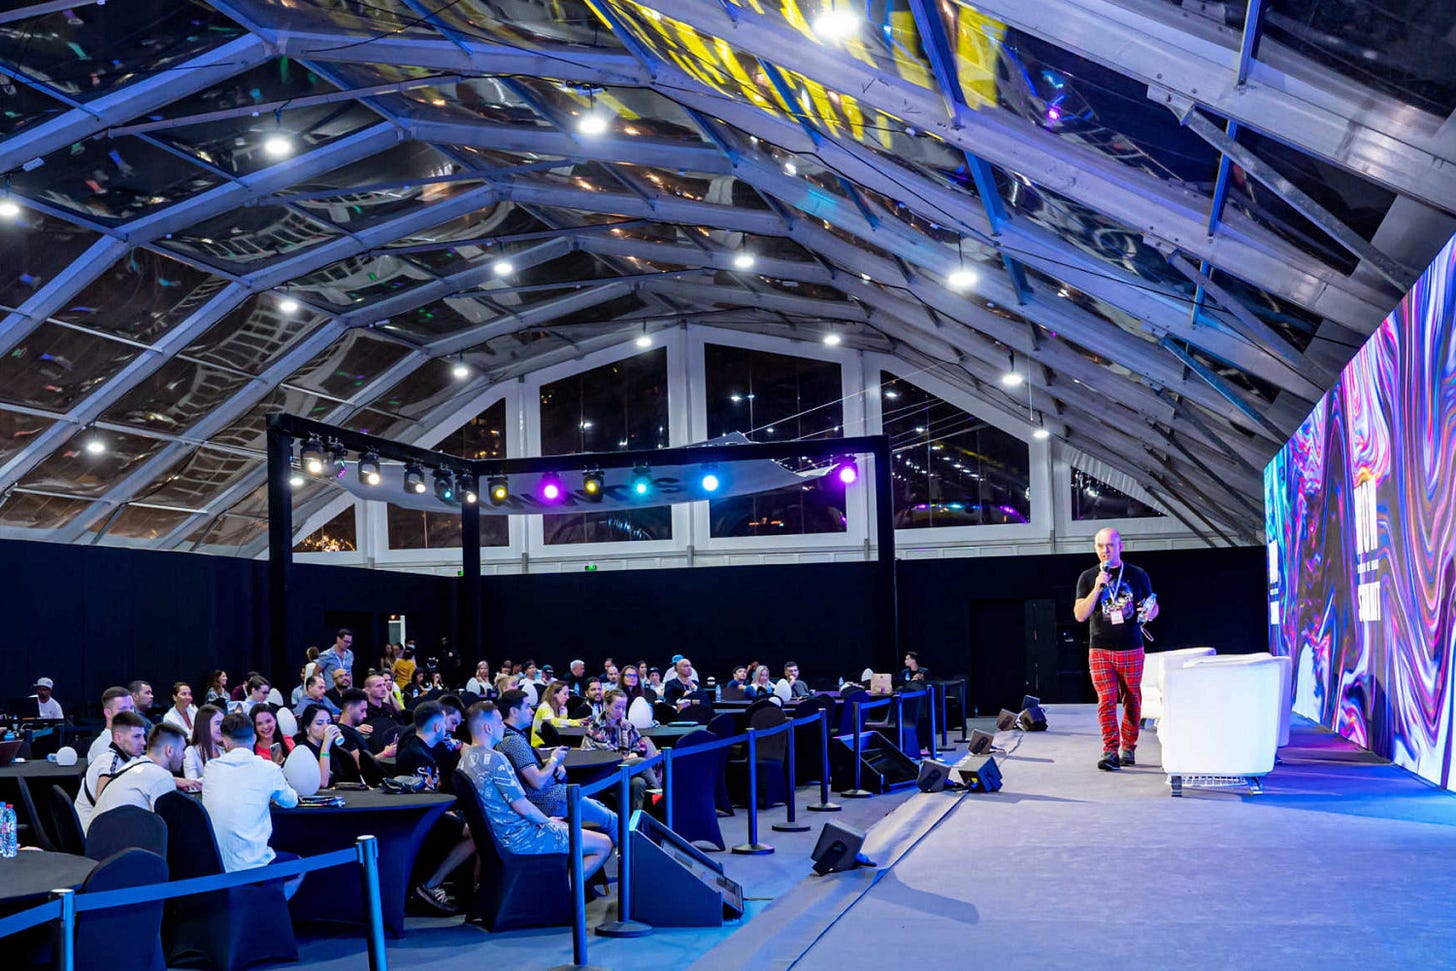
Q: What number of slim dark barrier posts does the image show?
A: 13